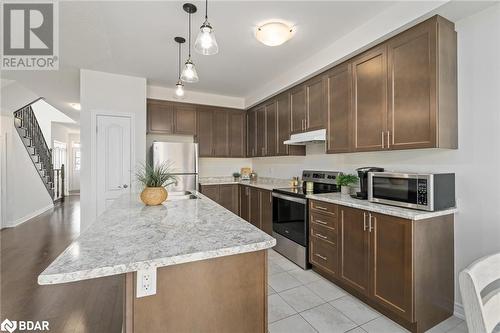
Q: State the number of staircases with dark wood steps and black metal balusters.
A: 1